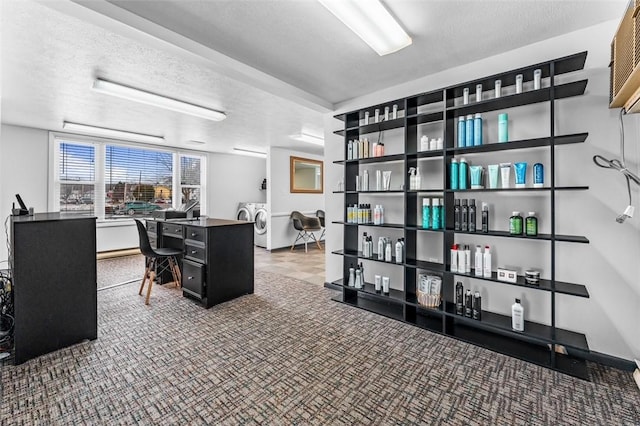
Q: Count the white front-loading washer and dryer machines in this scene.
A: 2